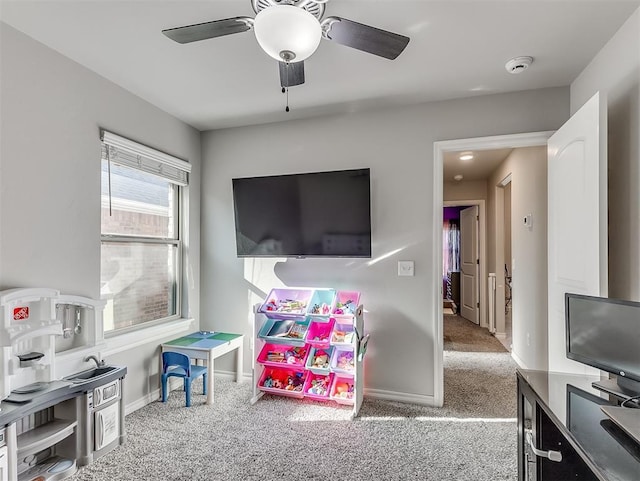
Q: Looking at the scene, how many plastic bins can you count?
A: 12